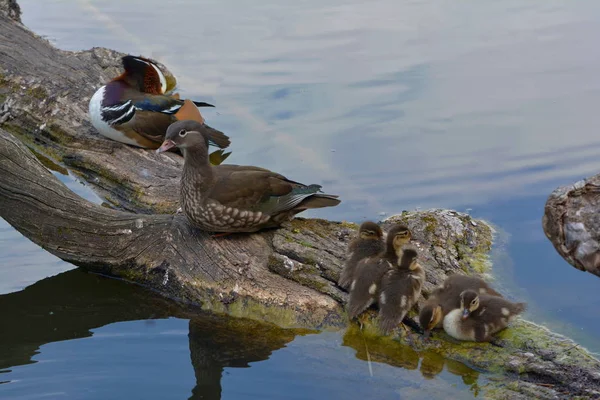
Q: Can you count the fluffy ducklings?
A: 5